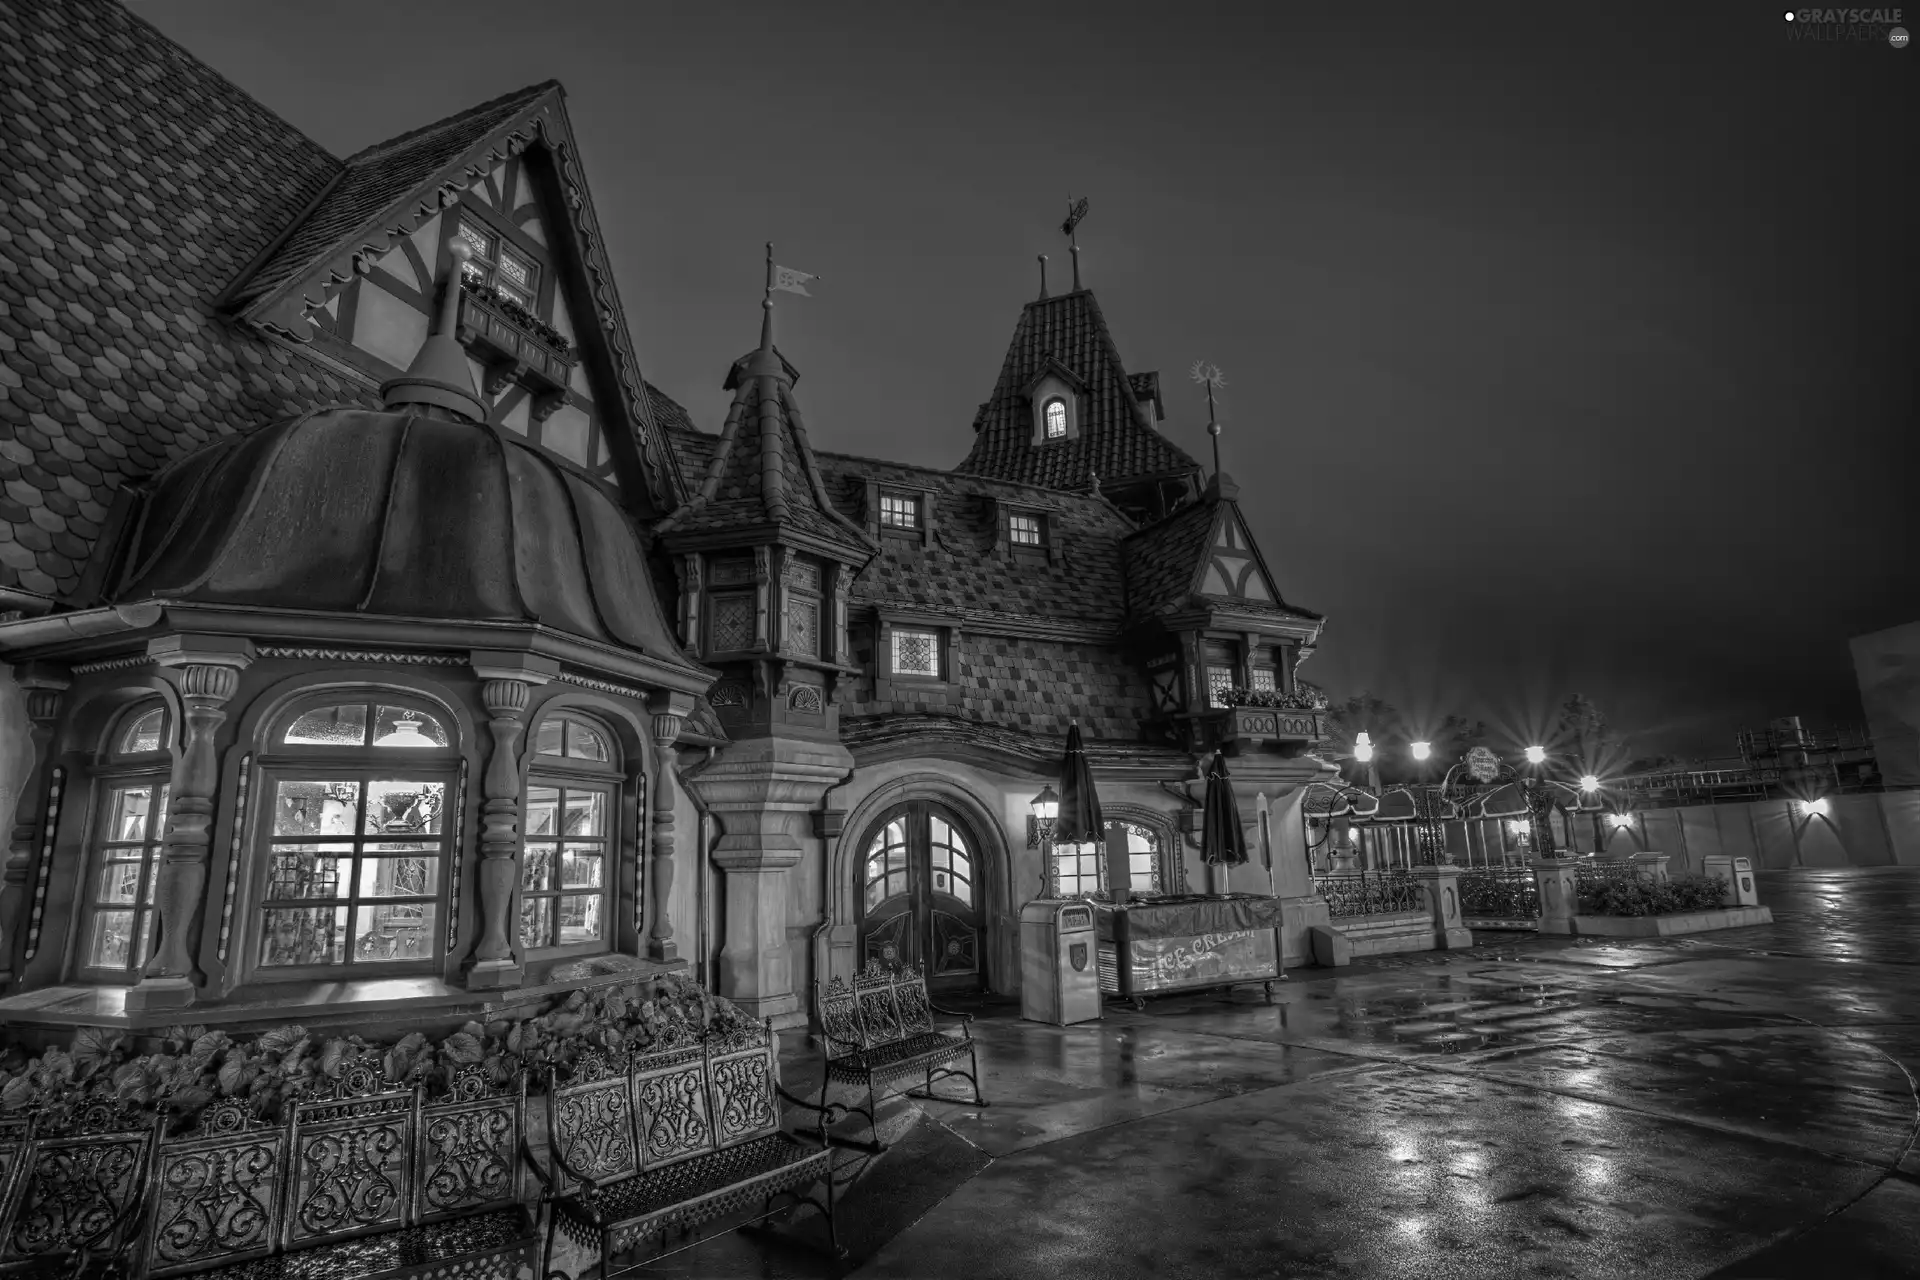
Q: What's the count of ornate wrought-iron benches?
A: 4